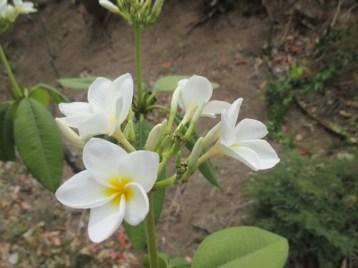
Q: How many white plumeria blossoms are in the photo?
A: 4